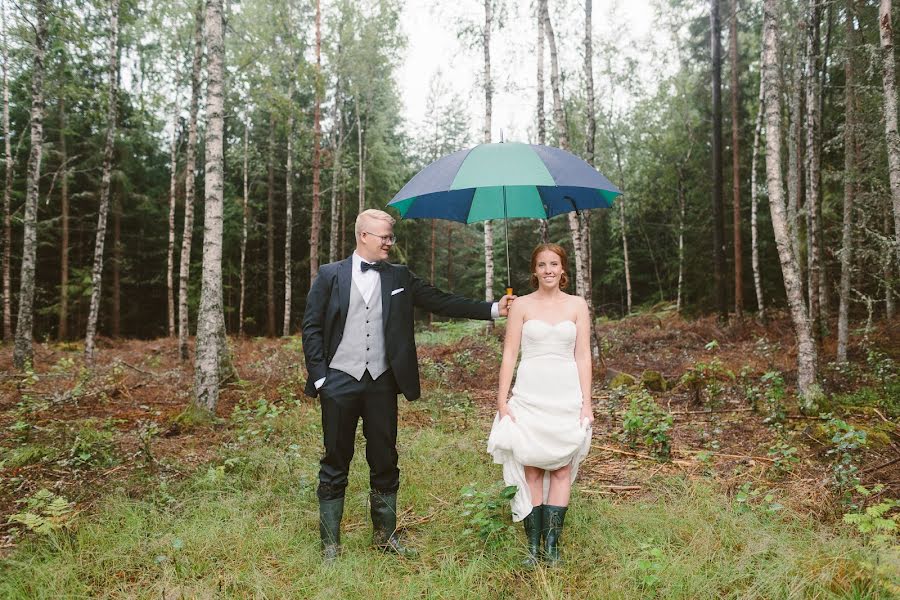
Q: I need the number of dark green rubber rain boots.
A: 4